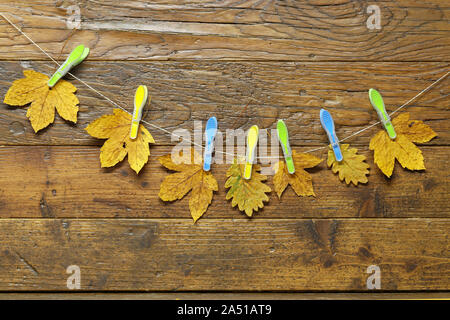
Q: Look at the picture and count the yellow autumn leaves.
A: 7